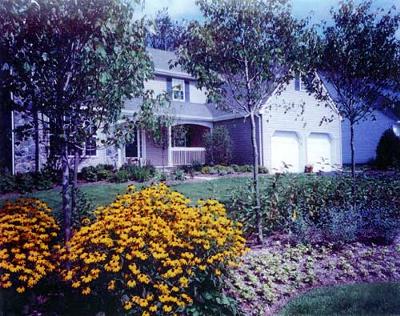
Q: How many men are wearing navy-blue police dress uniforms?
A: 0